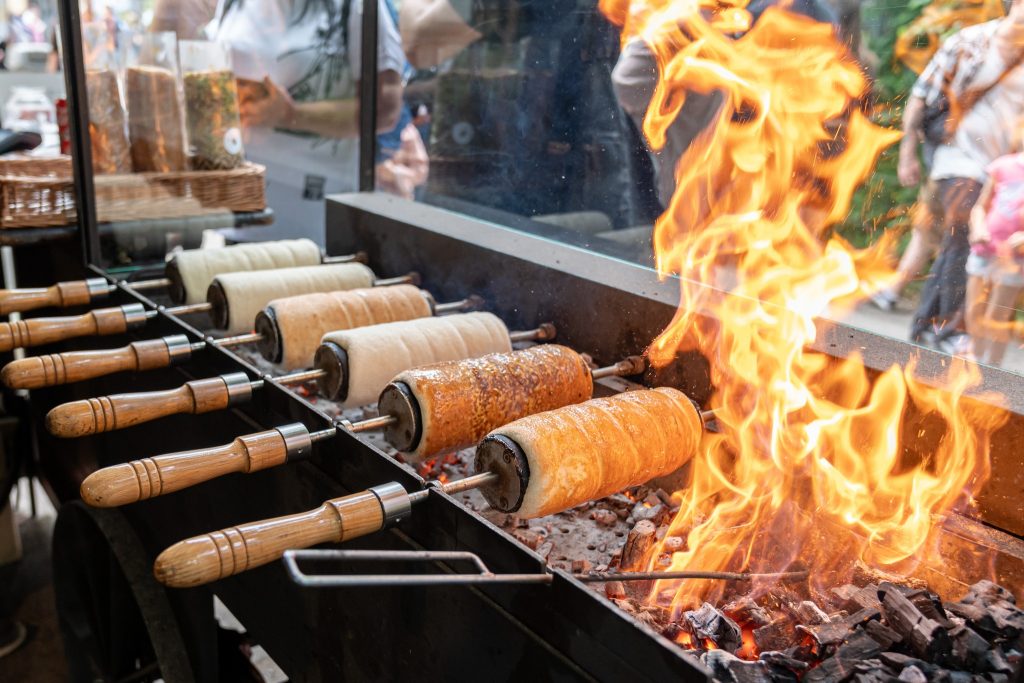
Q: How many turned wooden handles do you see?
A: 6